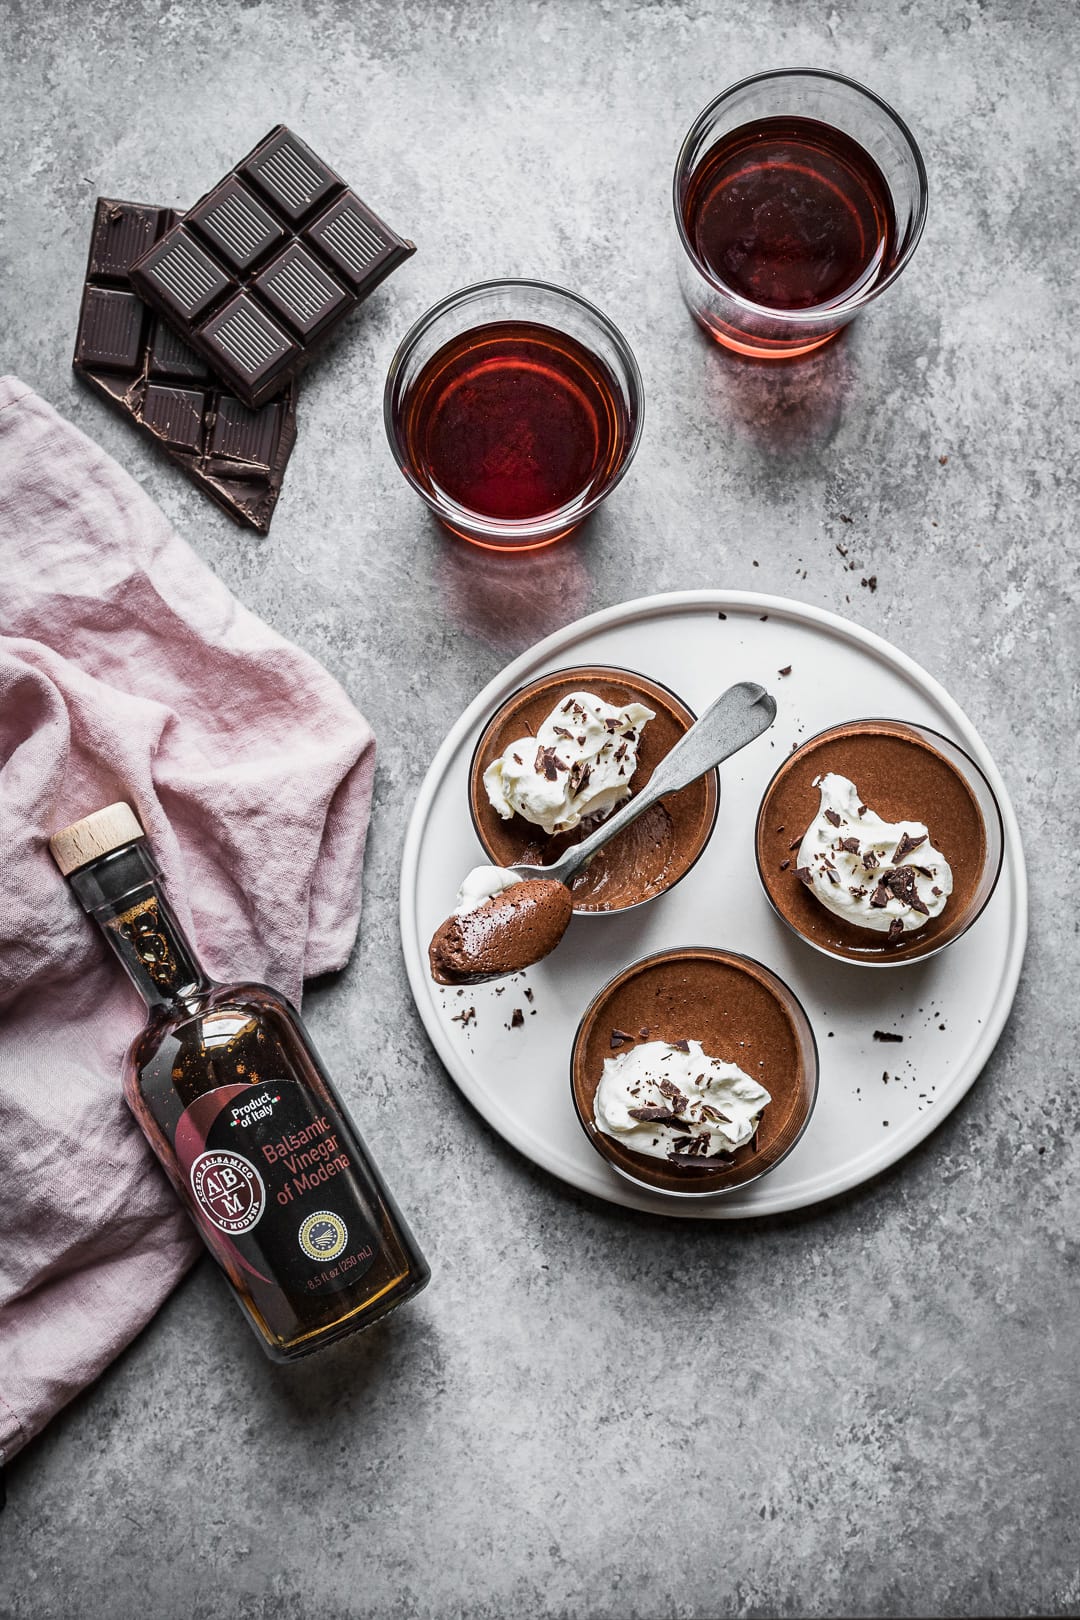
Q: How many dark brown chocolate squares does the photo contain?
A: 11